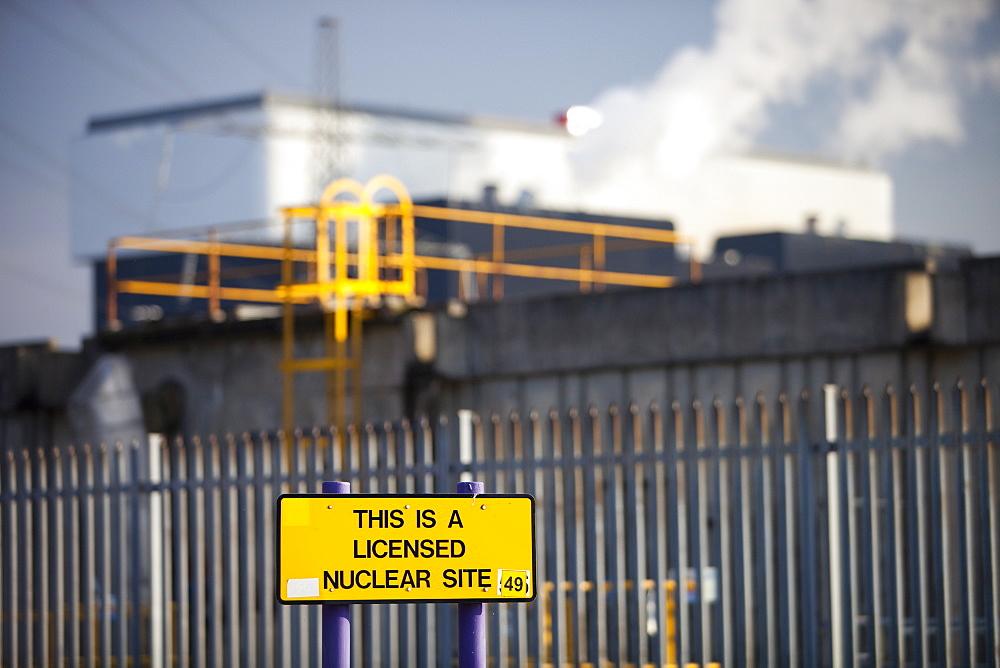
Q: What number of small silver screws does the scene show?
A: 6